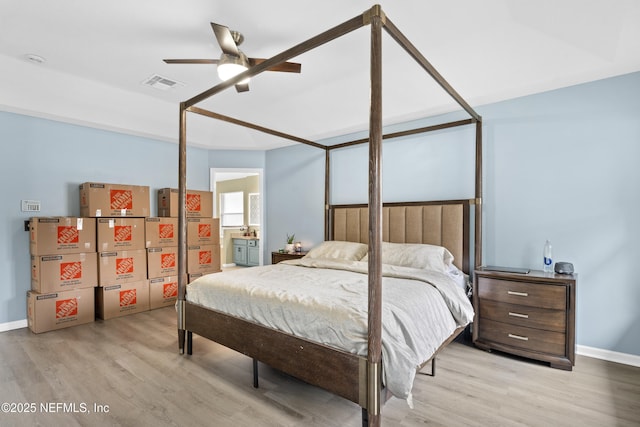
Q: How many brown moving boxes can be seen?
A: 14